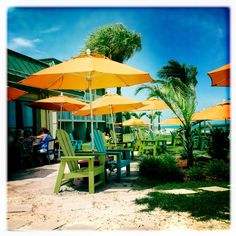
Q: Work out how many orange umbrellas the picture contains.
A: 9